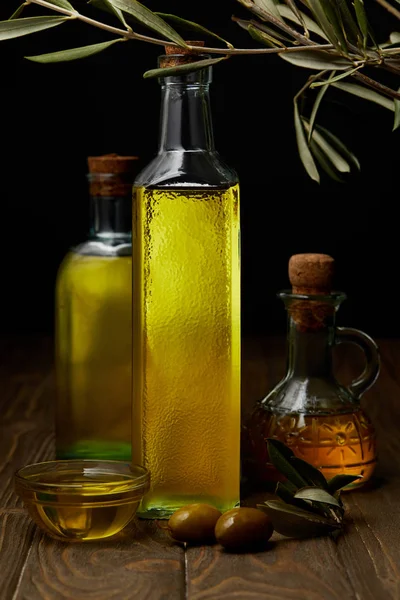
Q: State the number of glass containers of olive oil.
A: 4